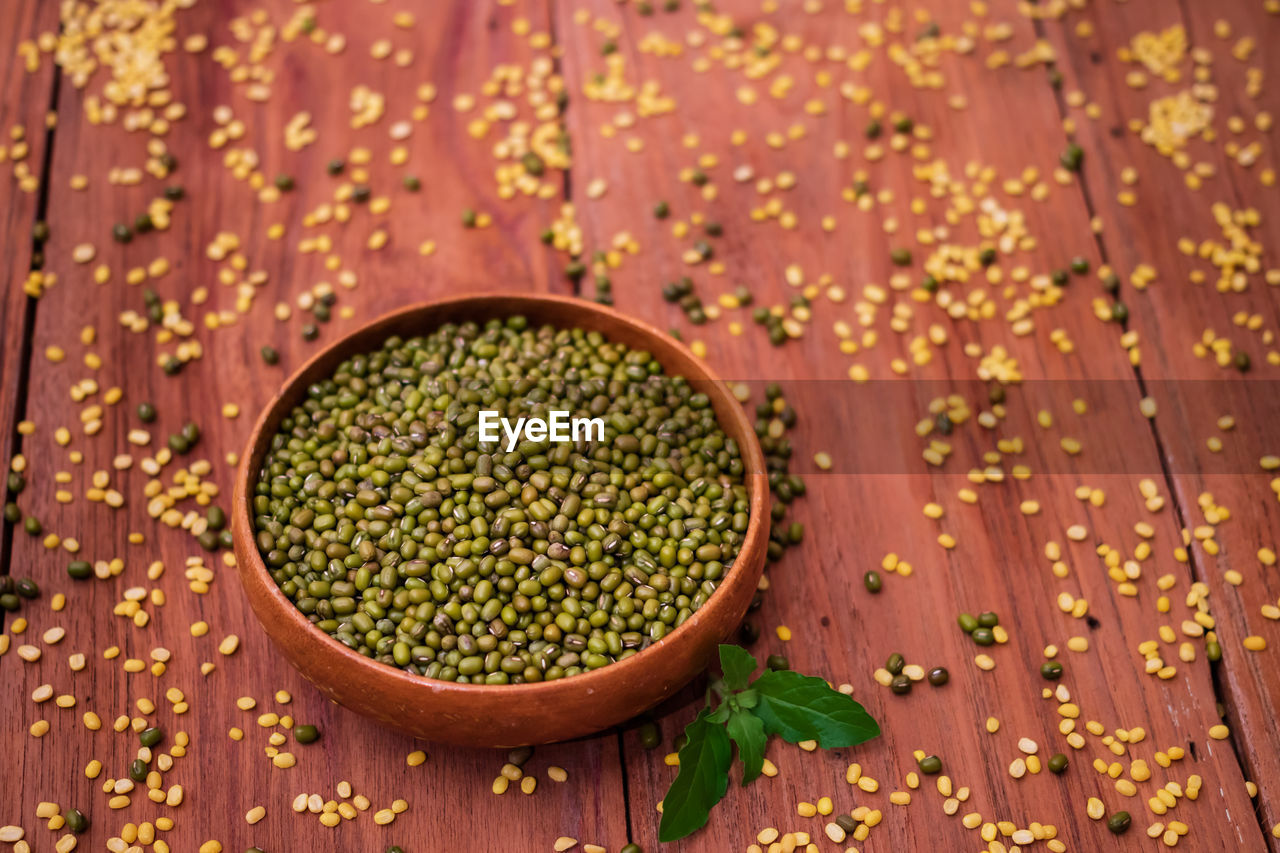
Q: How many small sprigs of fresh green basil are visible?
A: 1